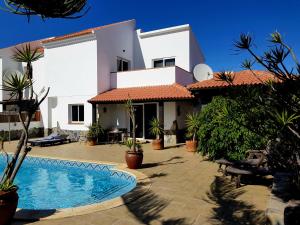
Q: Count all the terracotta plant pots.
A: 5